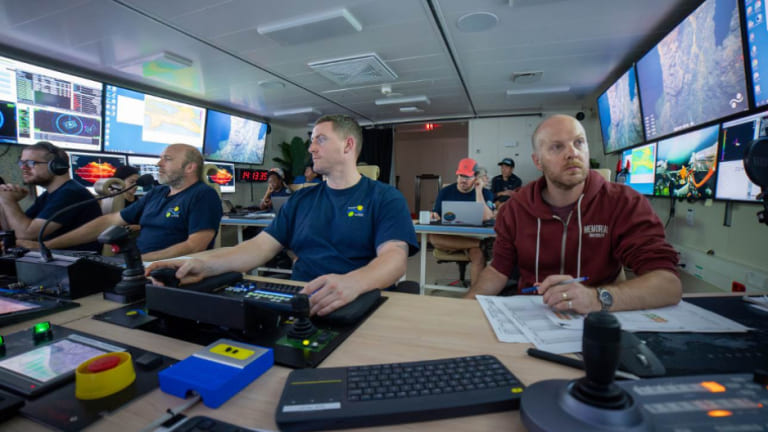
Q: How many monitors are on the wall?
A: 12